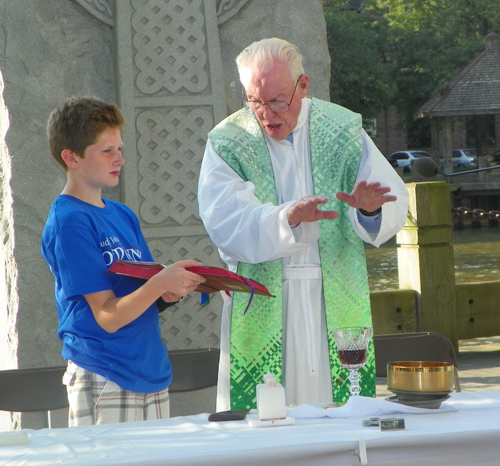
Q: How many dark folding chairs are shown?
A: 3